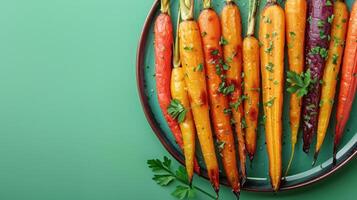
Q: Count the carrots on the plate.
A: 11